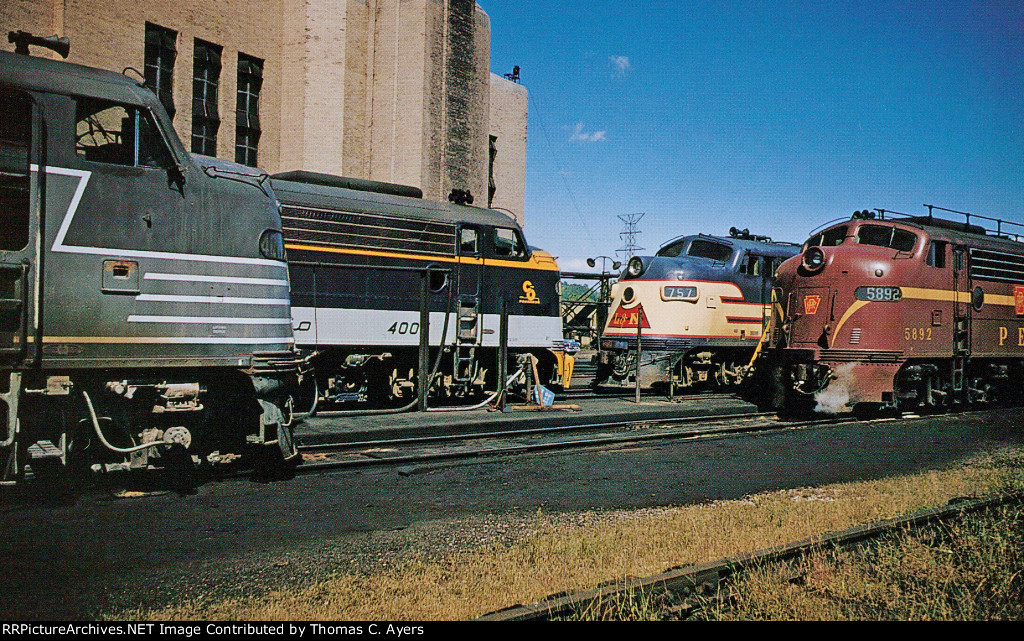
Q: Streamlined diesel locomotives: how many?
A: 4